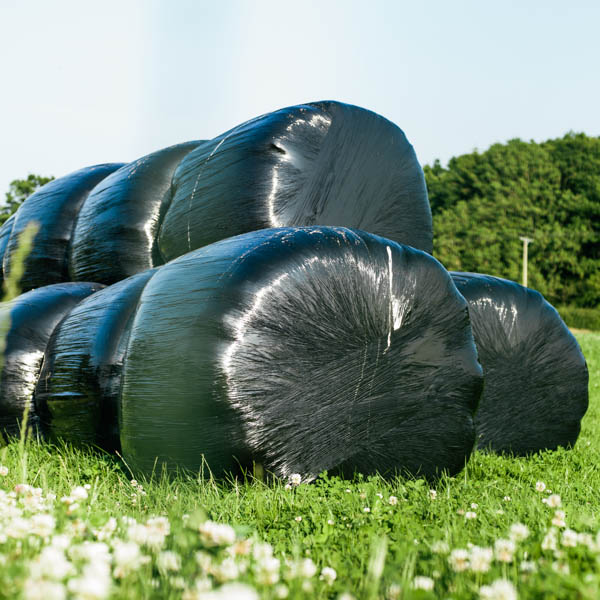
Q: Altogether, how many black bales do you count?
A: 8